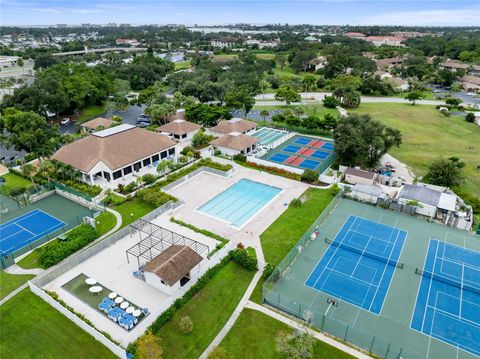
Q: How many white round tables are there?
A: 7